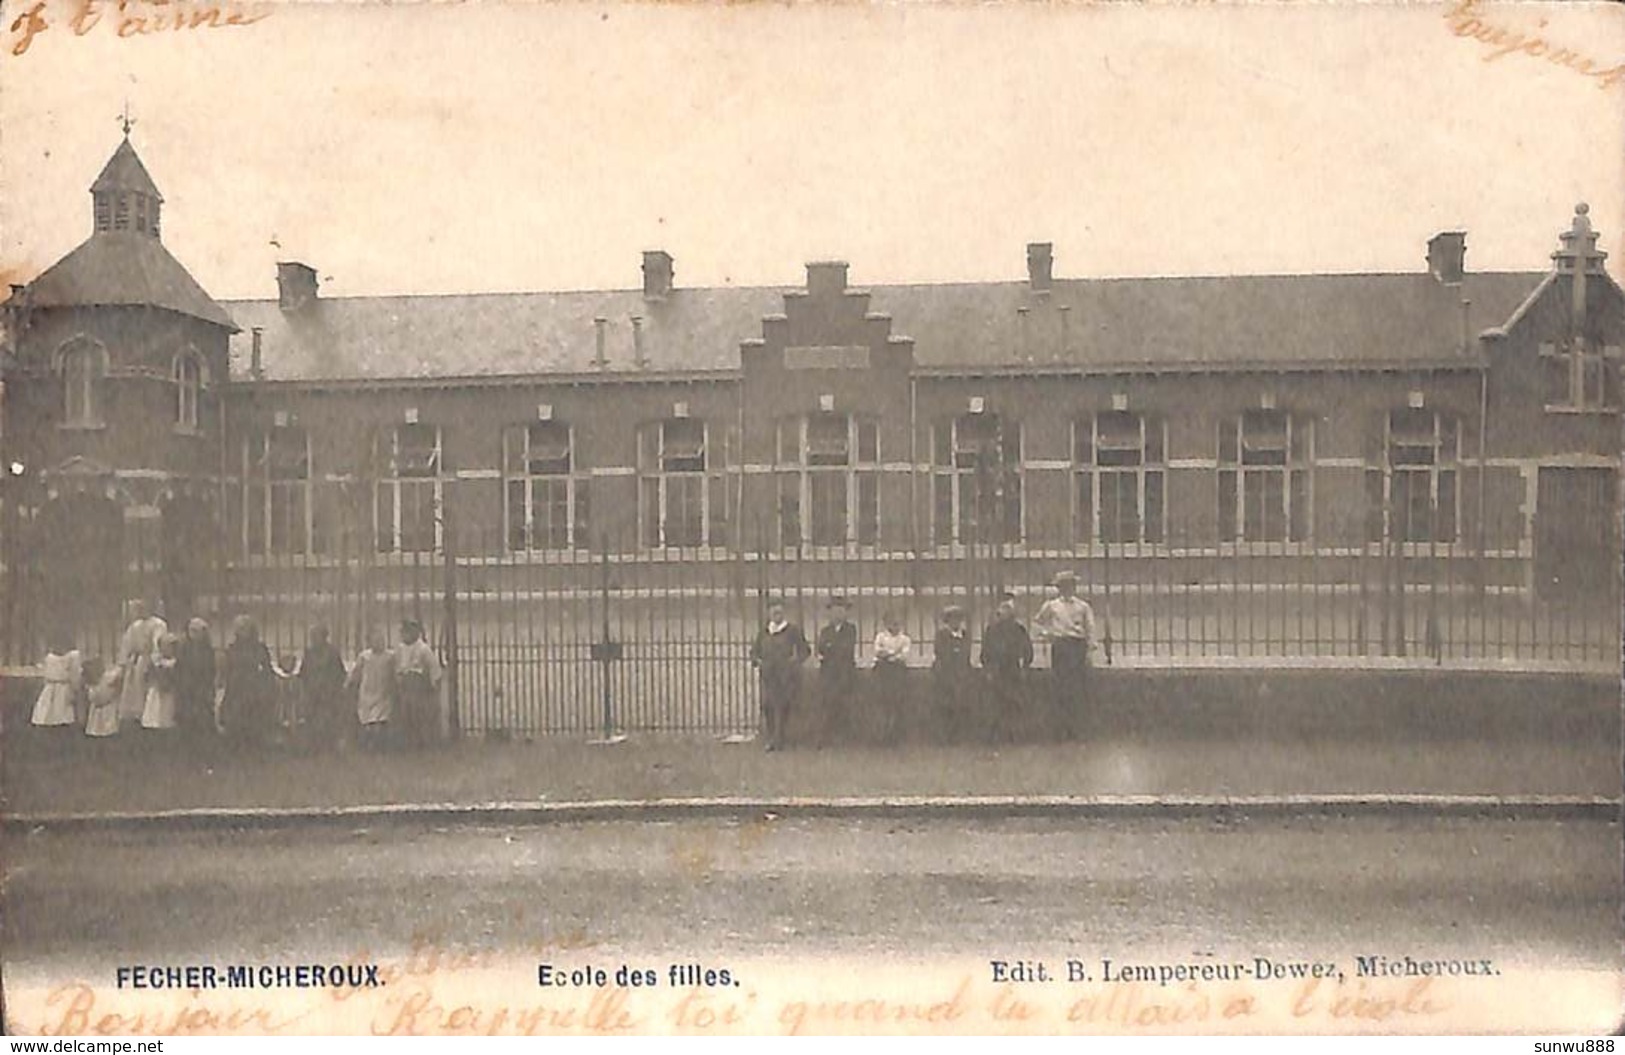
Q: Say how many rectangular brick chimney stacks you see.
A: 4